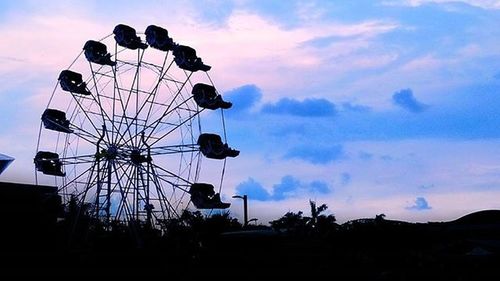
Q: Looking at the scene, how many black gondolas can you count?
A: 10